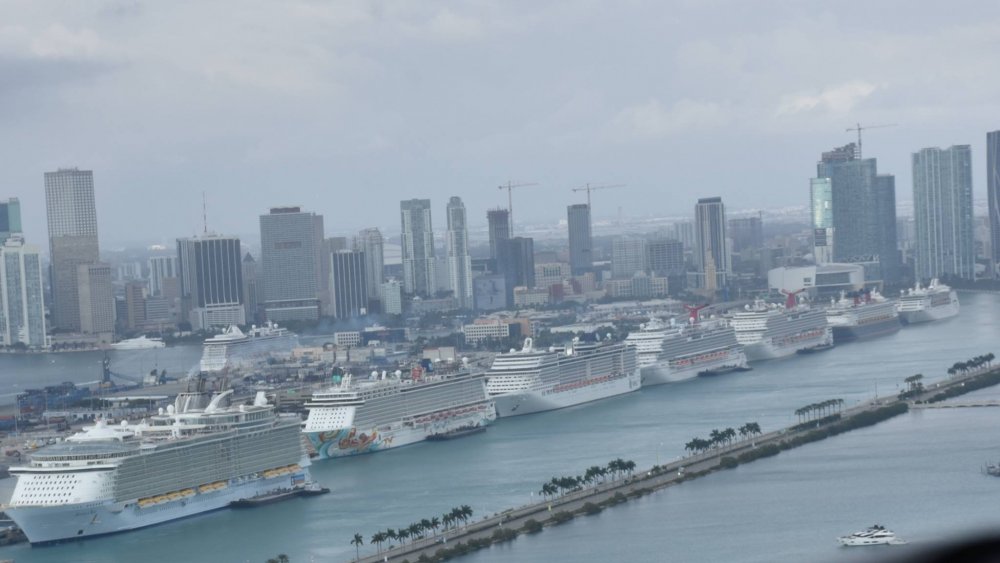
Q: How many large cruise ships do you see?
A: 8